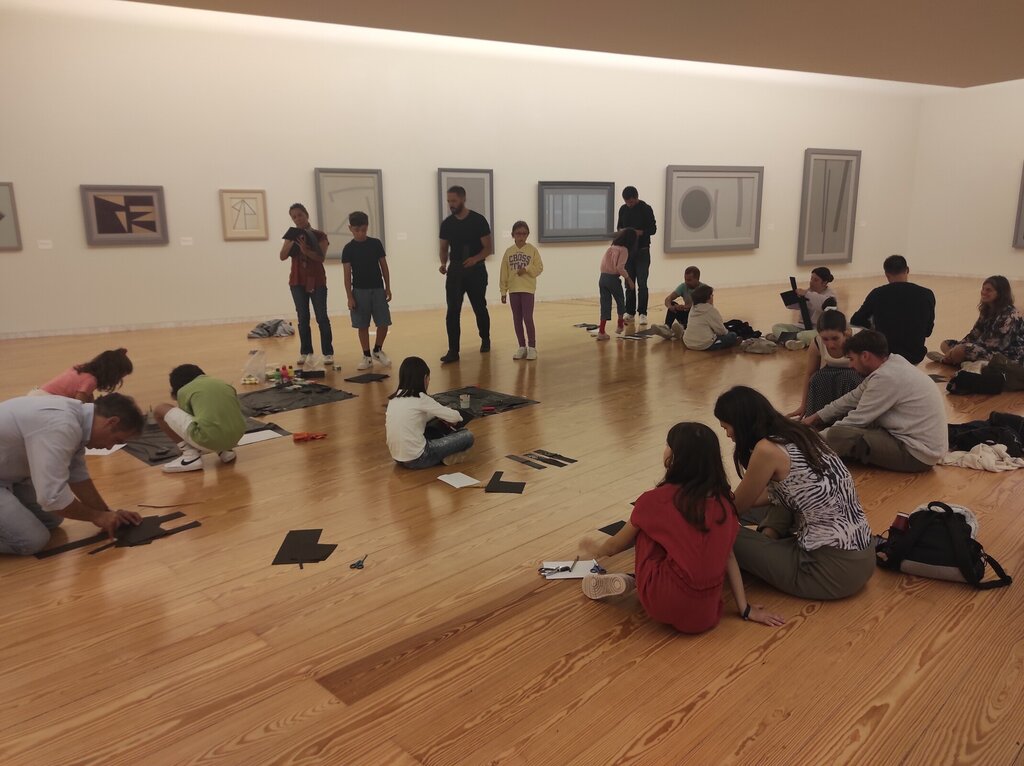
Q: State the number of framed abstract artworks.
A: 9